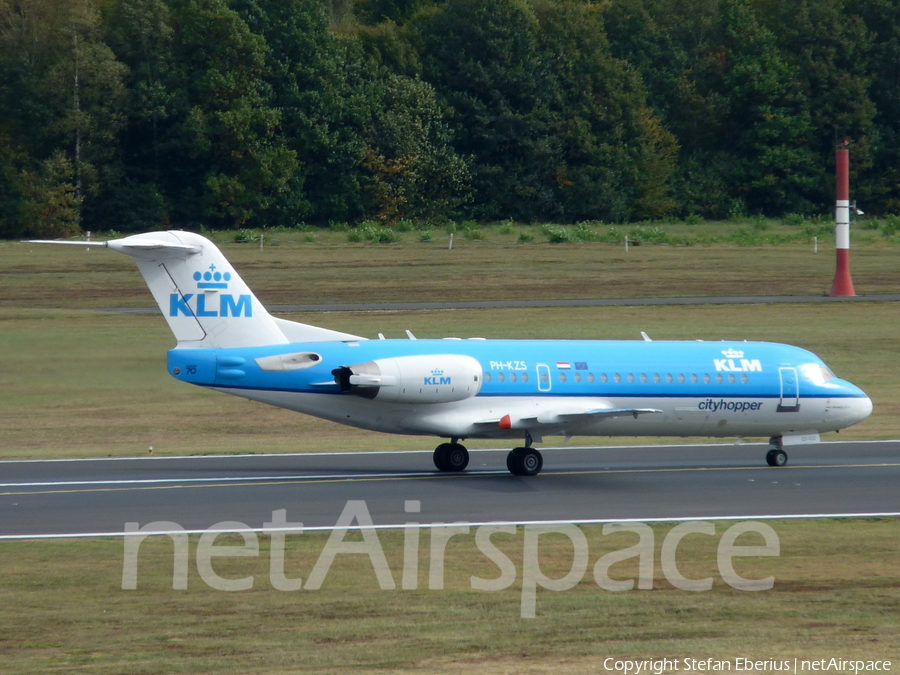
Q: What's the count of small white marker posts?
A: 5